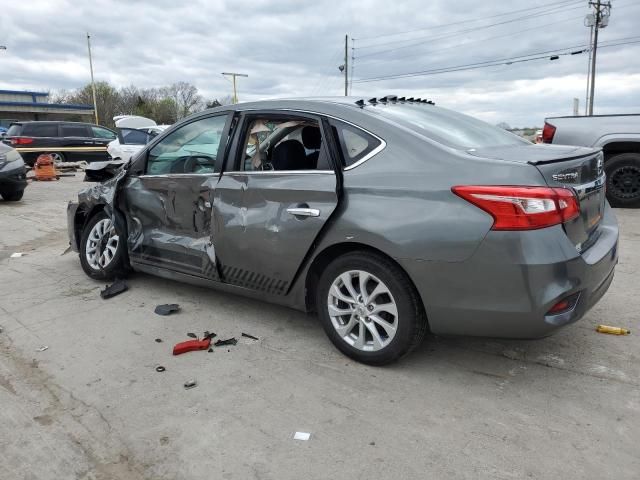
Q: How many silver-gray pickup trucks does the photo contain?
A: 1